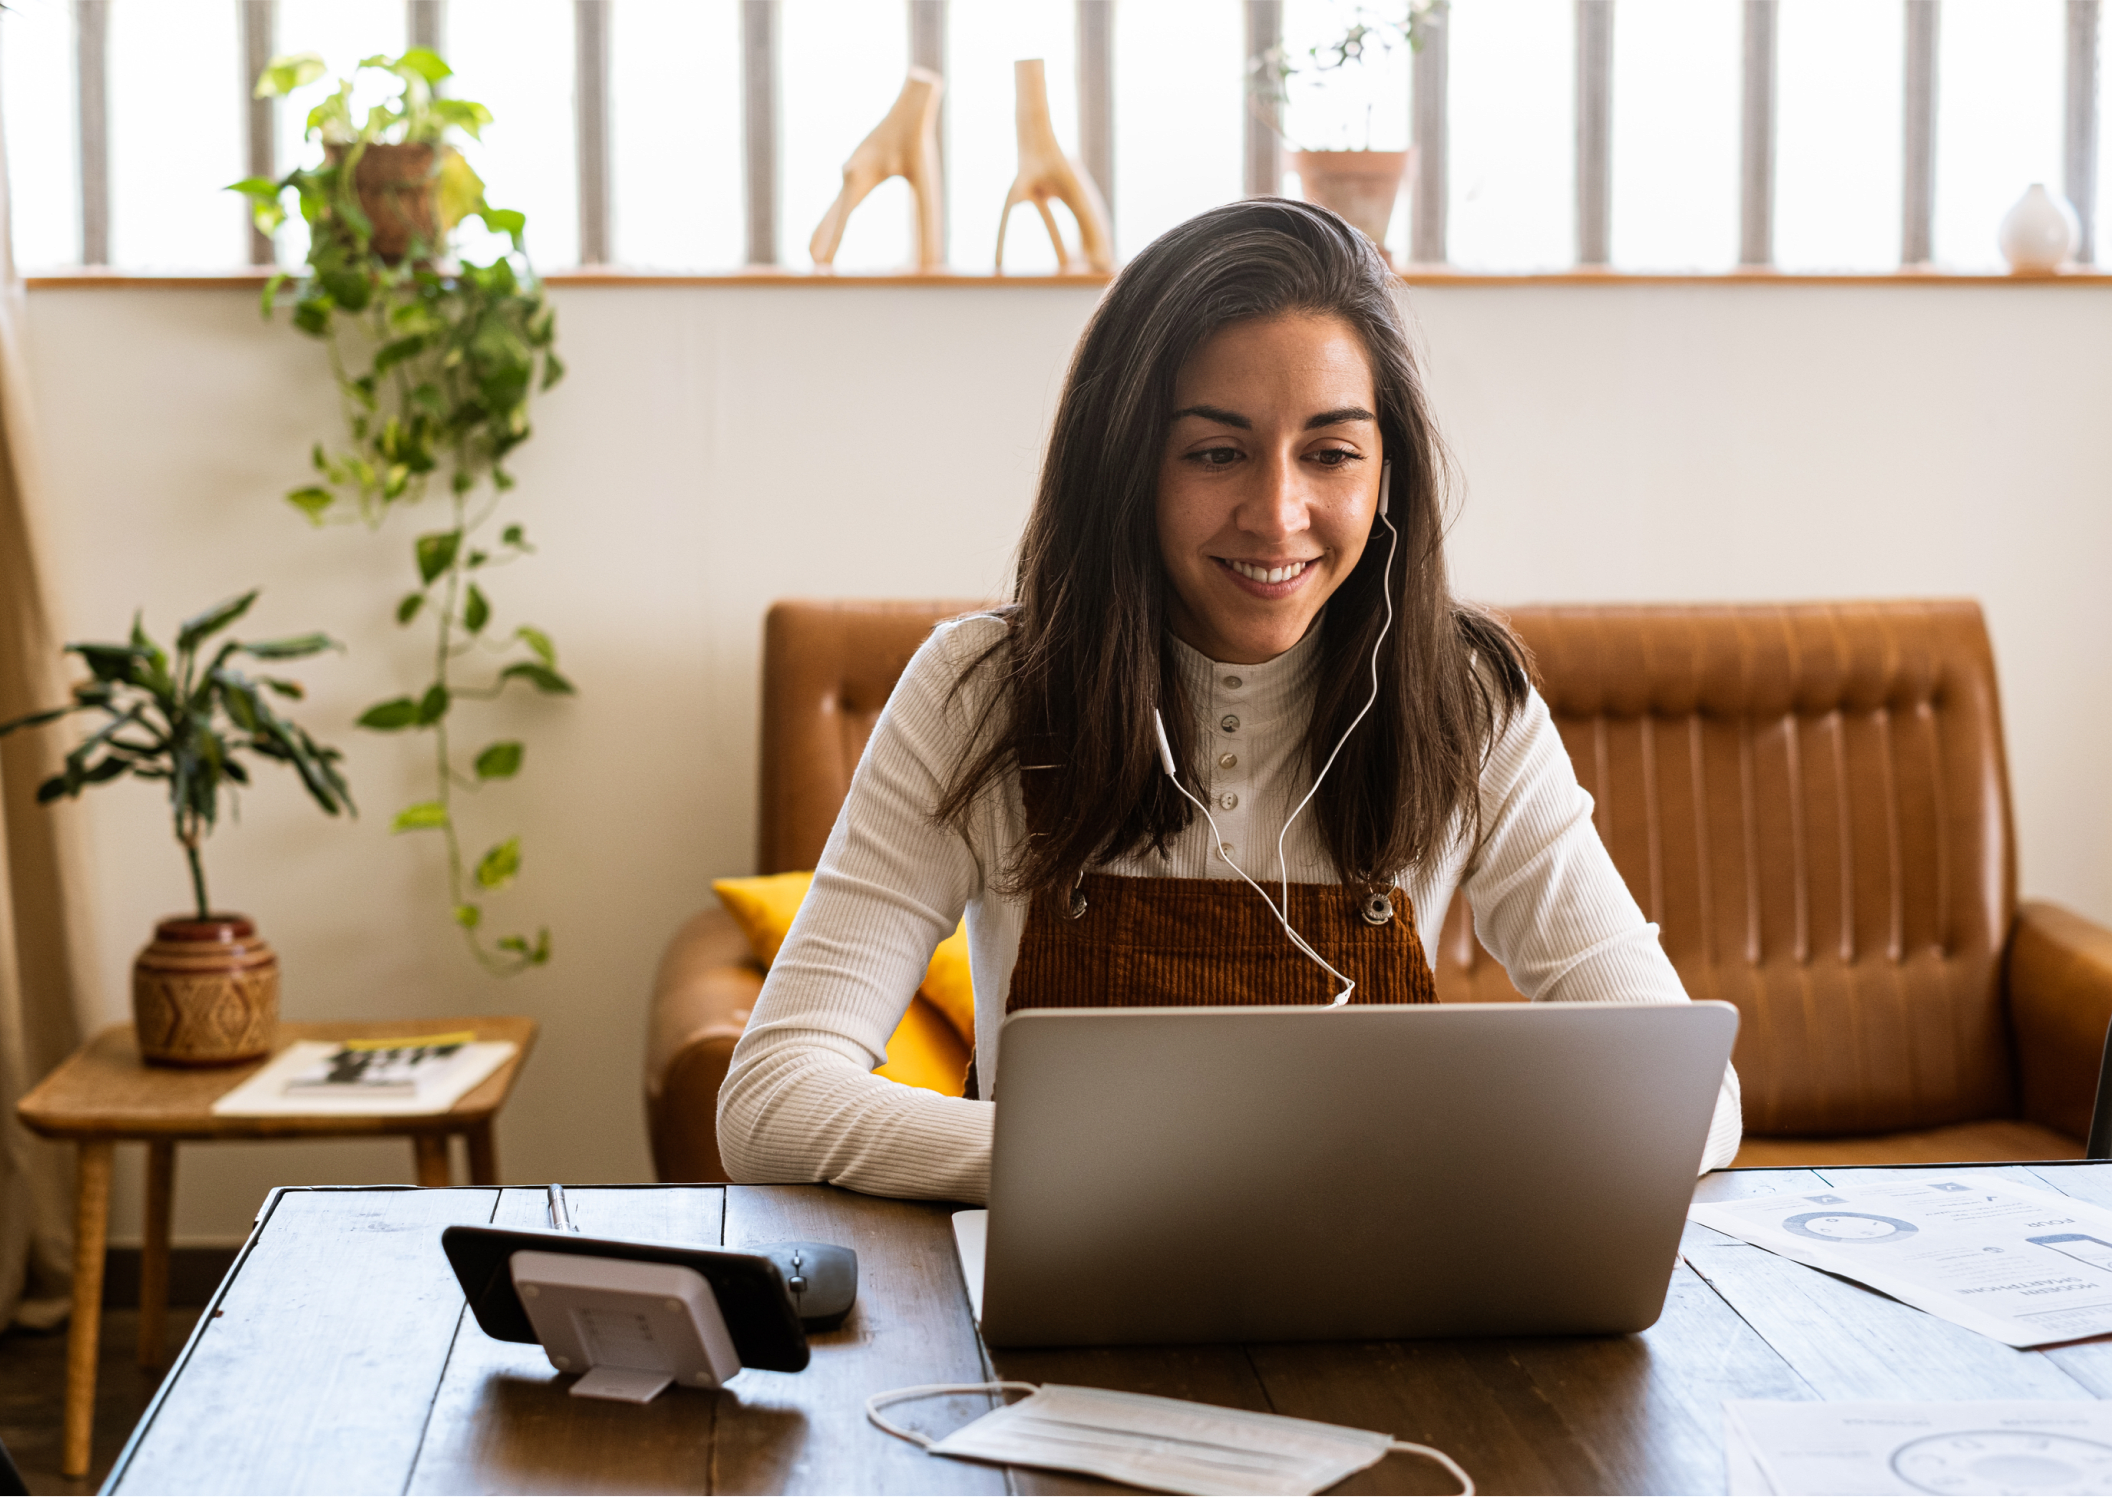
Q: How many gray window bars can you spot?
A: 13